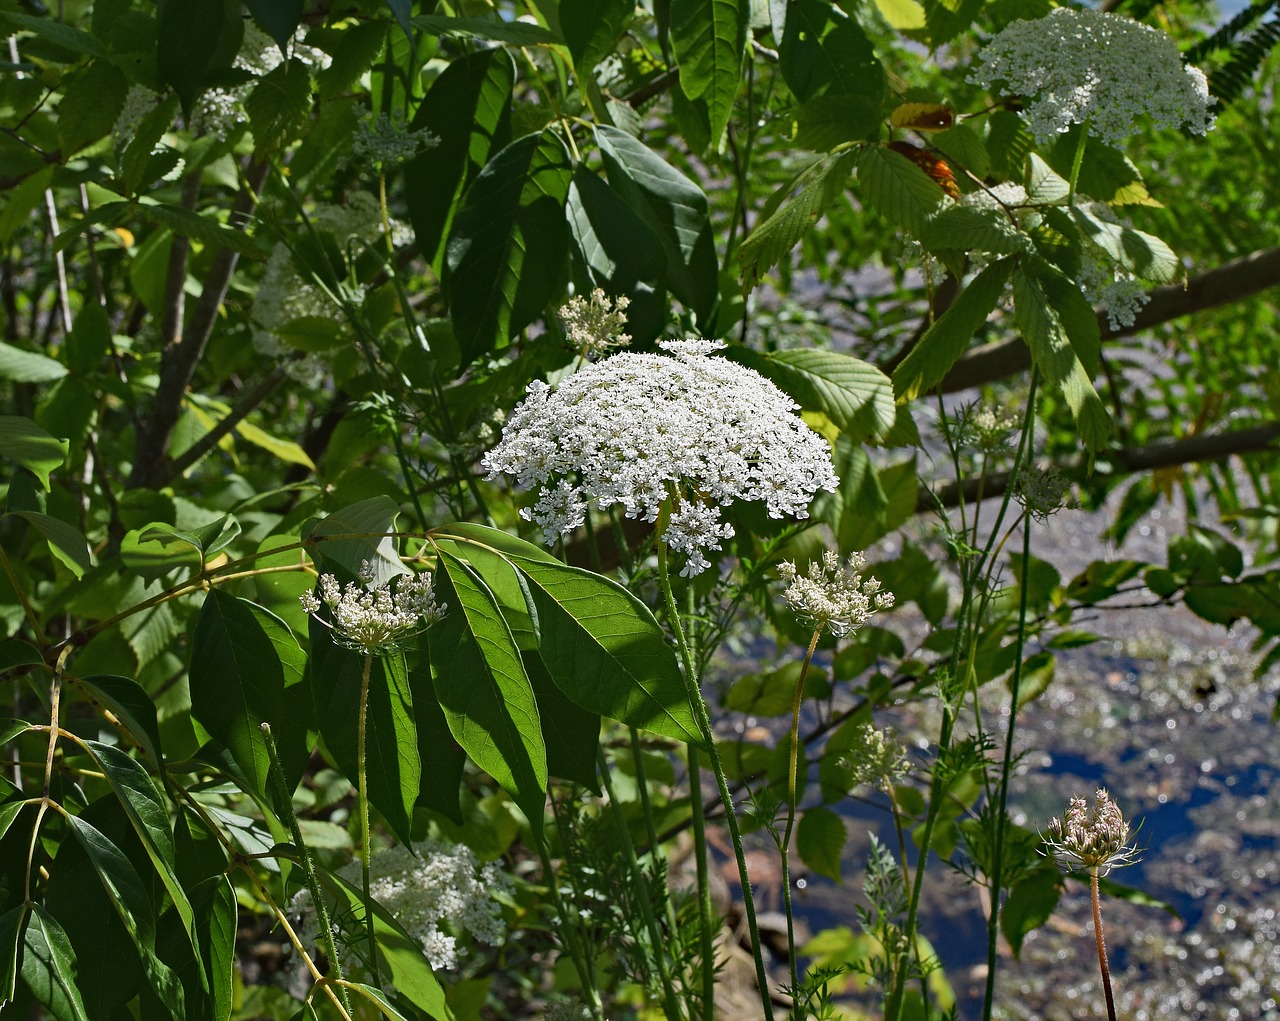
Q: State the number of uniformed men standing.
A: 0